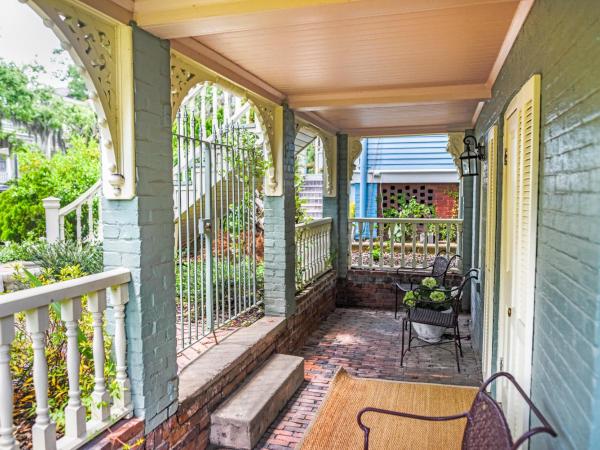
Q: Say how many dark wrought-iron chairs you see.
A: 3